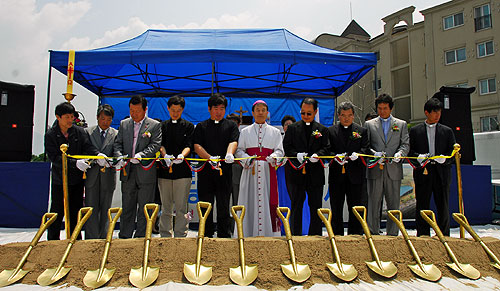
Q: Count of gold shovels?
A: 12